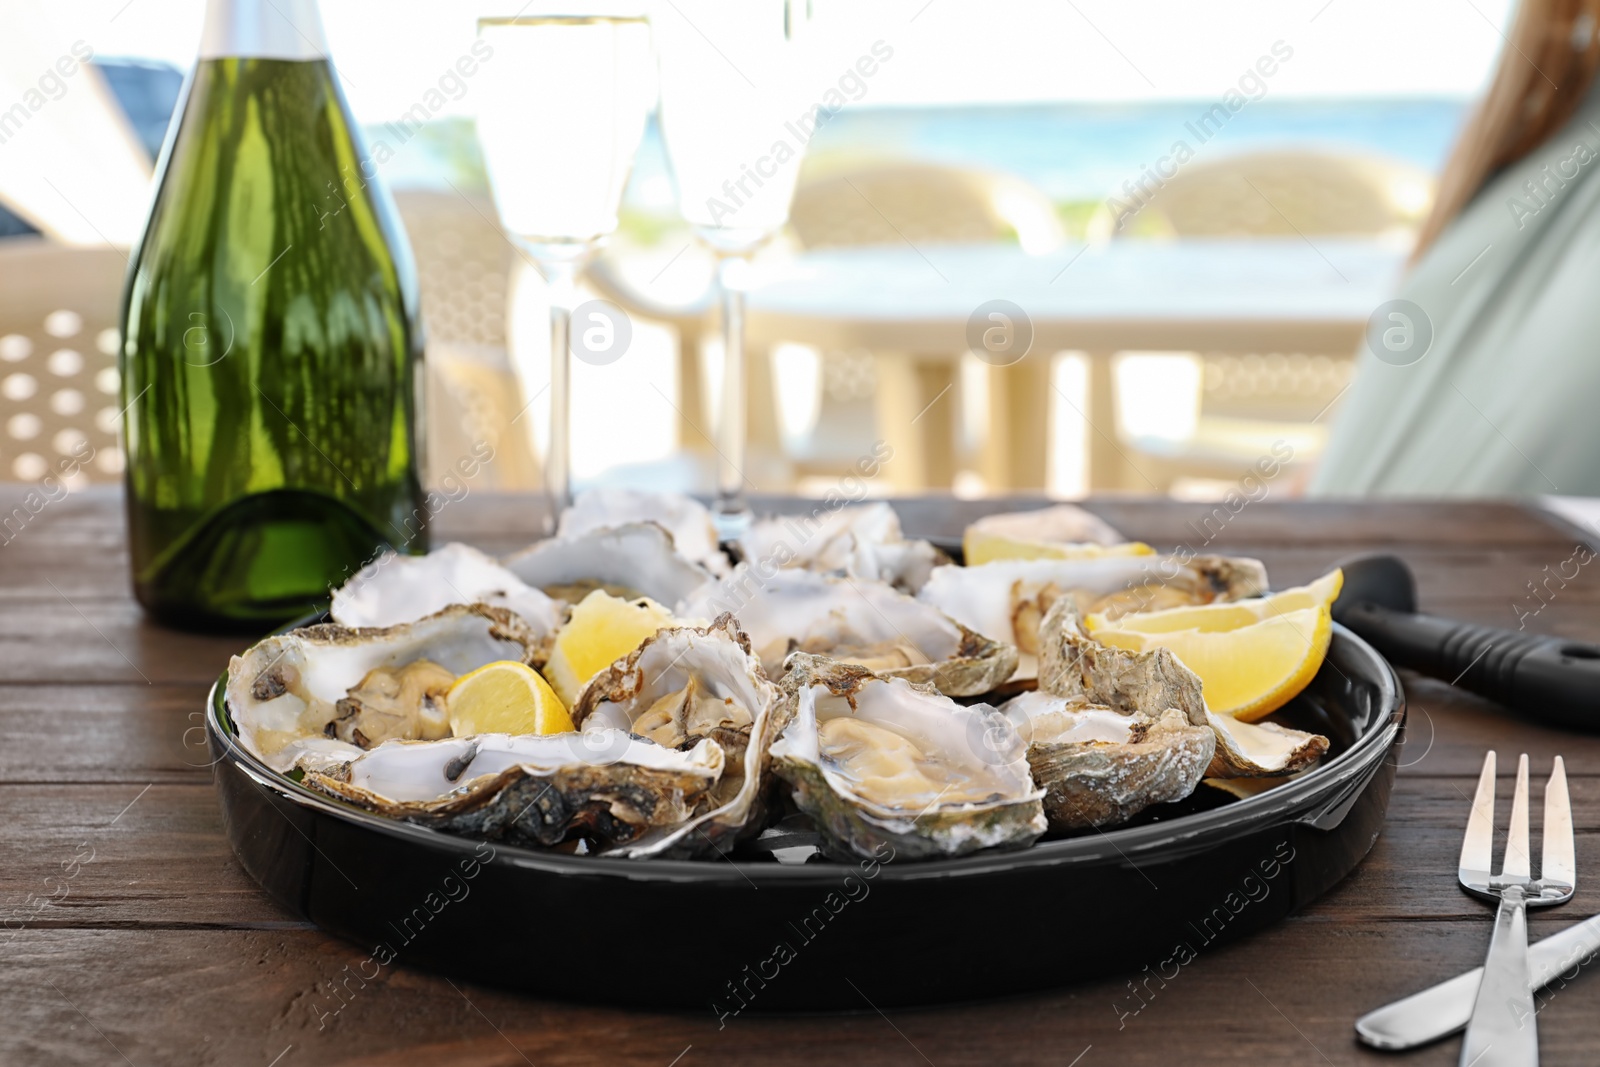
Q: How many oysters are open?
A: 12